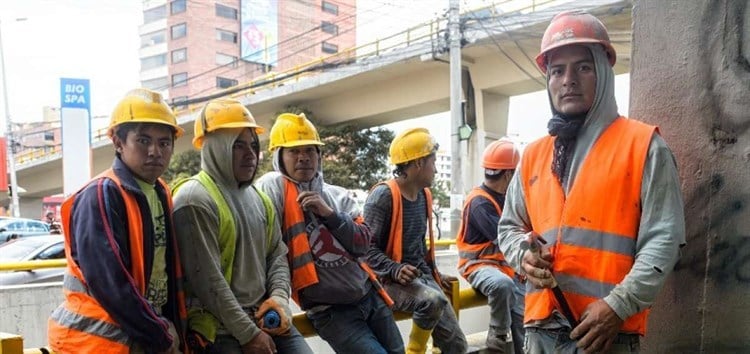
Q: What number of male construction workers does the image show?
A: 6